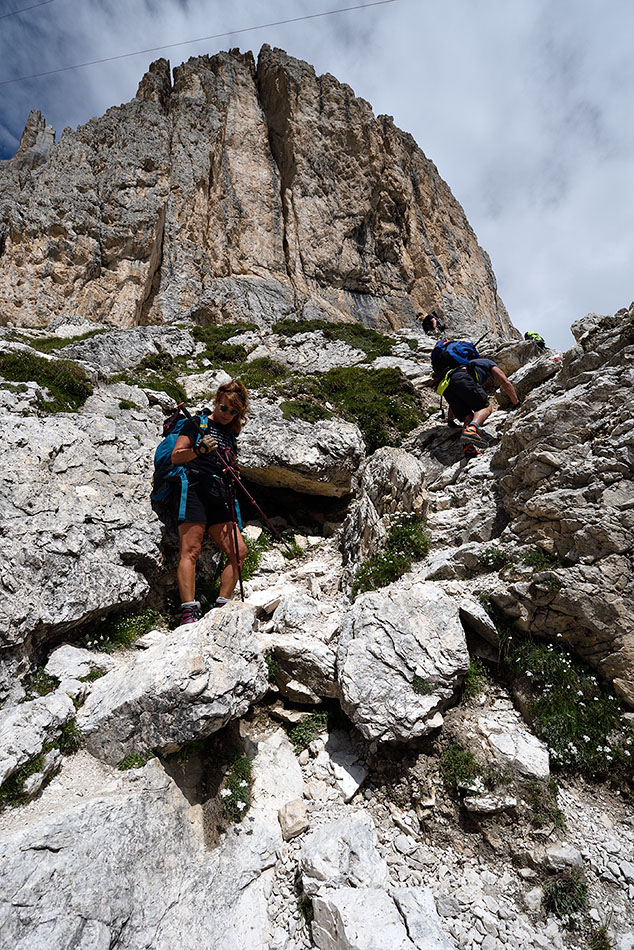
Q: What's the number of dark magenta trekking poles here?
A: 2